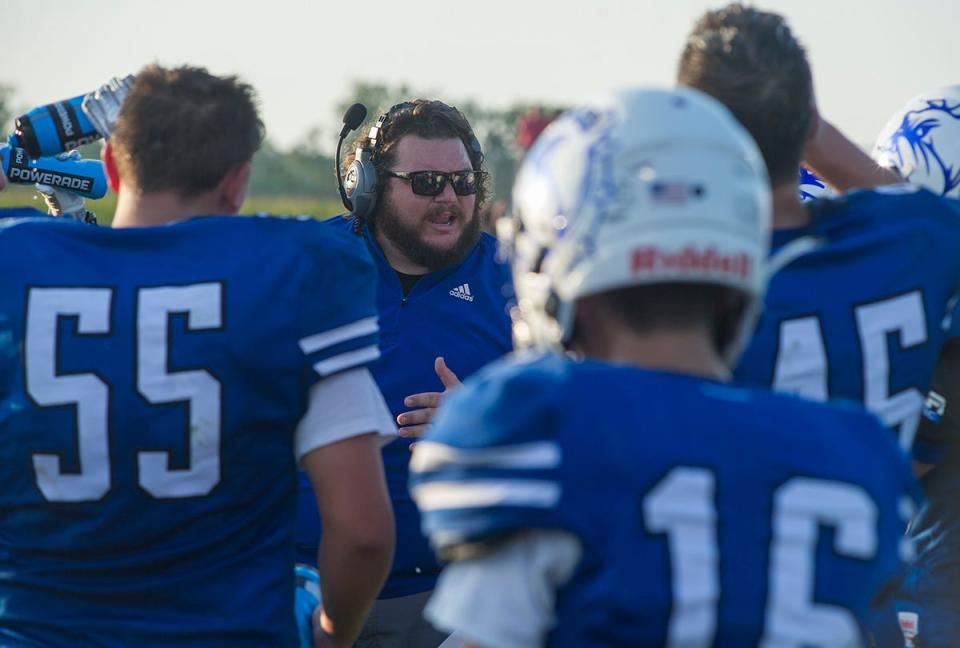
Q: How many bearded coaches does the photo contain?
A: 1